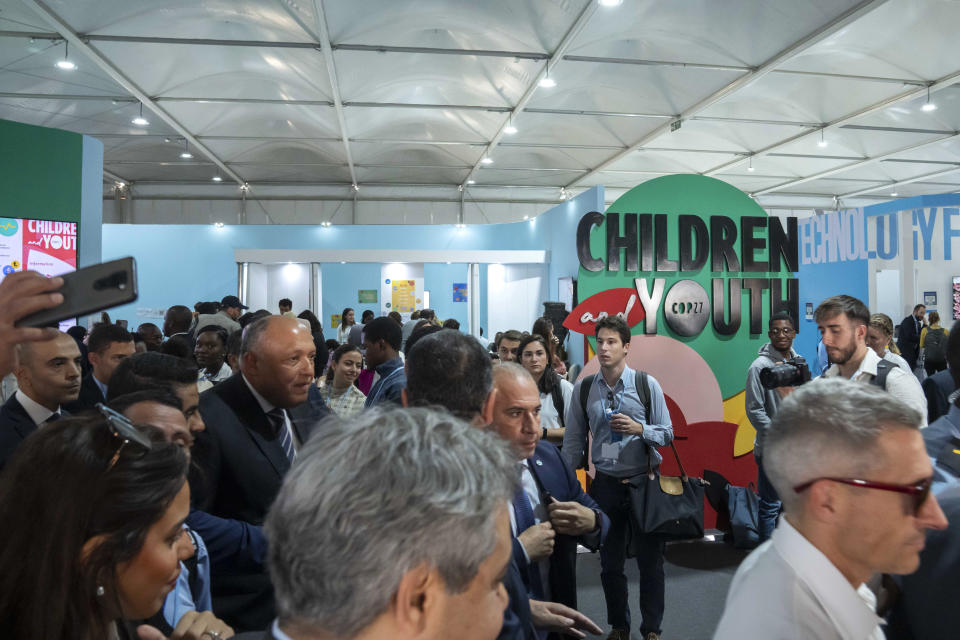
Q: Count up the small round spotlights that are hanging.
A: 13